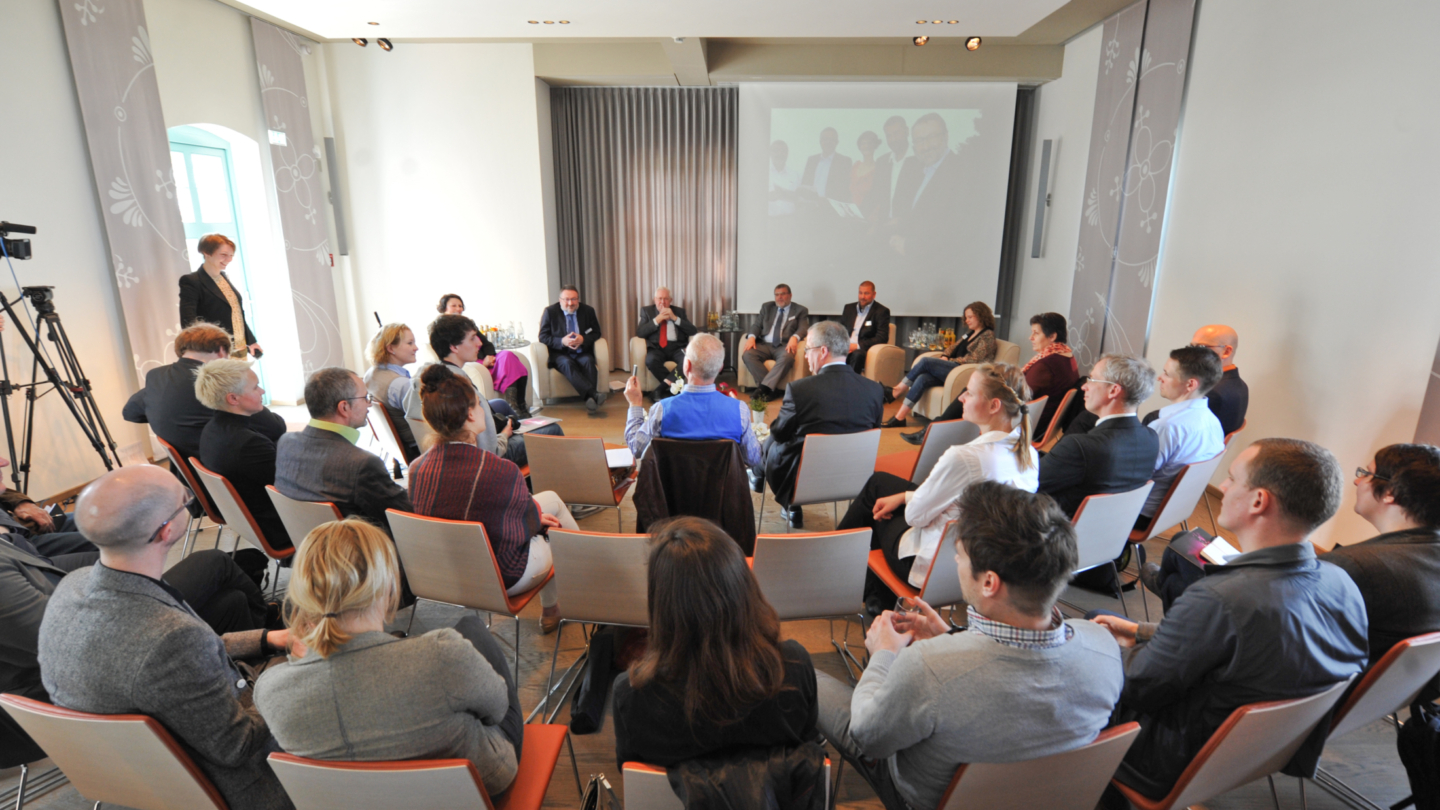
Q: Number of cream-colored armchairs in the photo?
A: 6